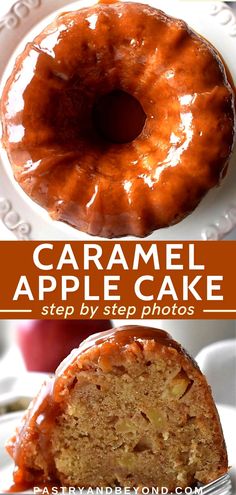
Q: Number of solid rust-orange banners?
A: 1